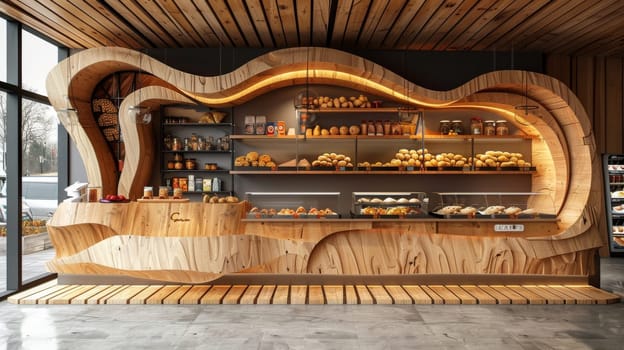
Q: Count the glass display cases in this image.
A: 3